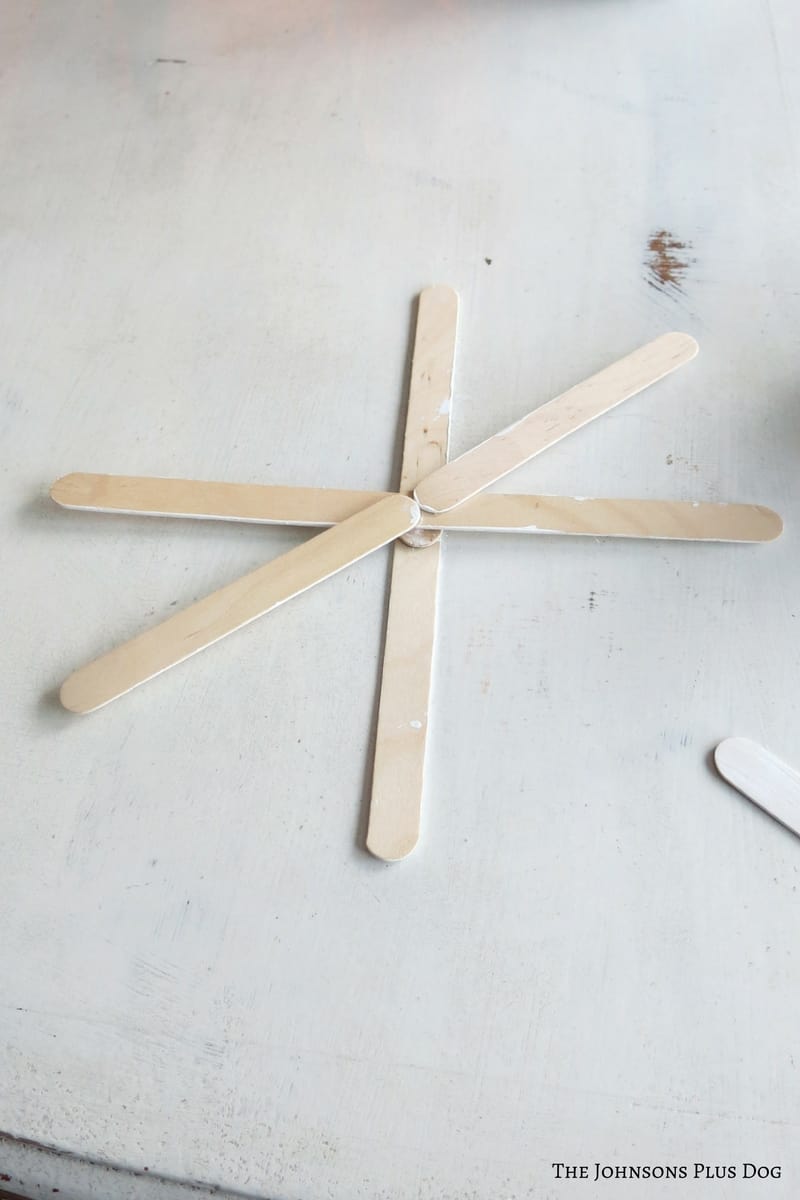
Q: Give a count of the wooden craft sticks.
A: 7